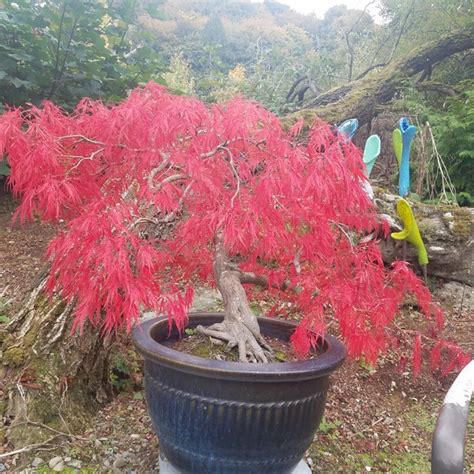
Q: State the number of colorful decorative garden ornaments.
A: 5